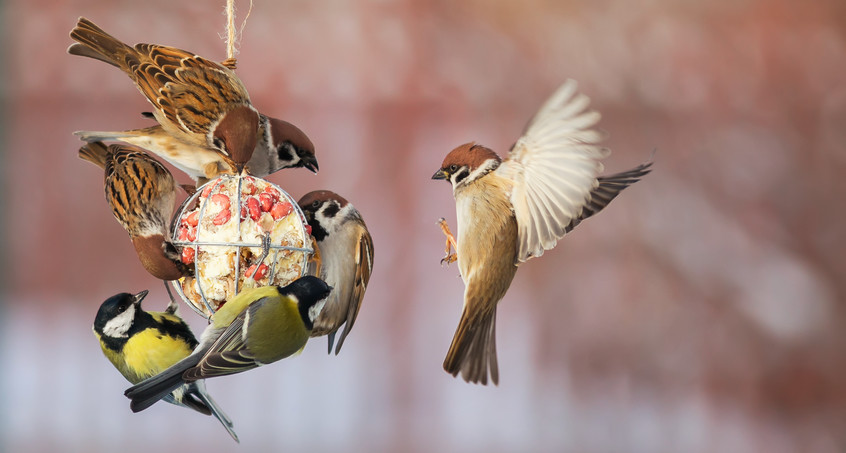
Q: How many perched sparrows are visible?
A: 4